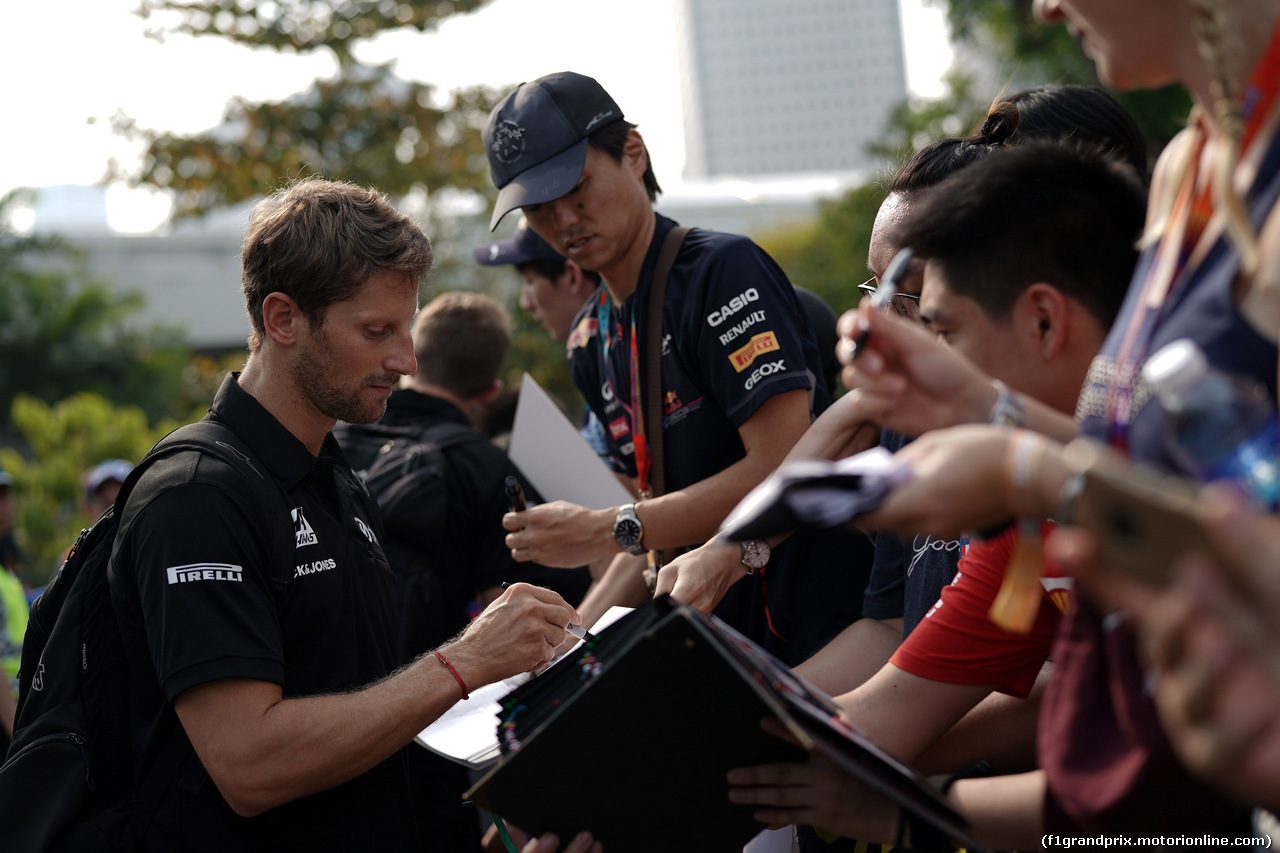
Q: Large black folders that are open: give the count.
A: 1